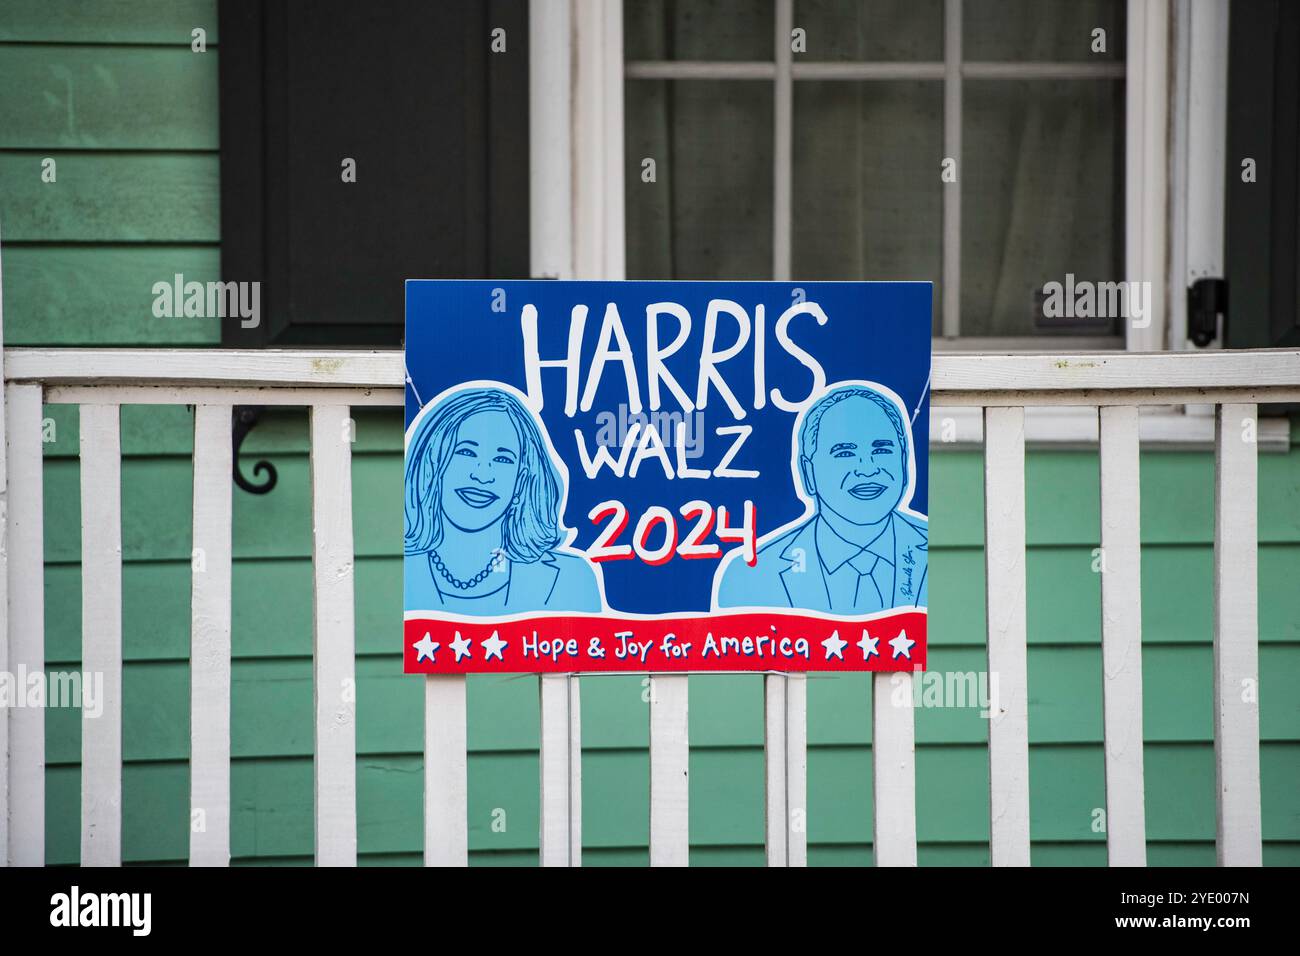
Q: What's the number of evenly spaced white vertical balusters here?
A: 11